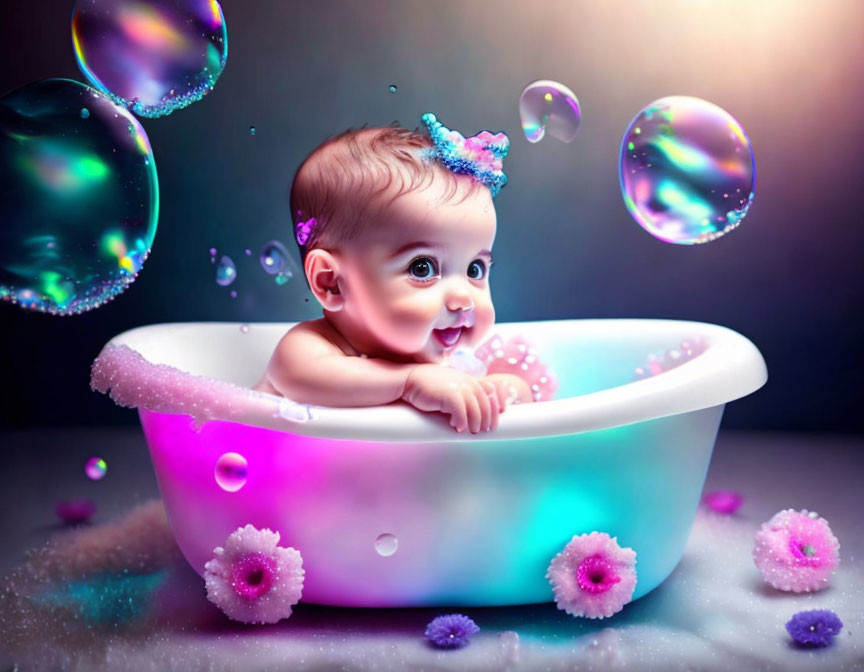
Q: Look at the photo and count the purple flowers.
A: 2